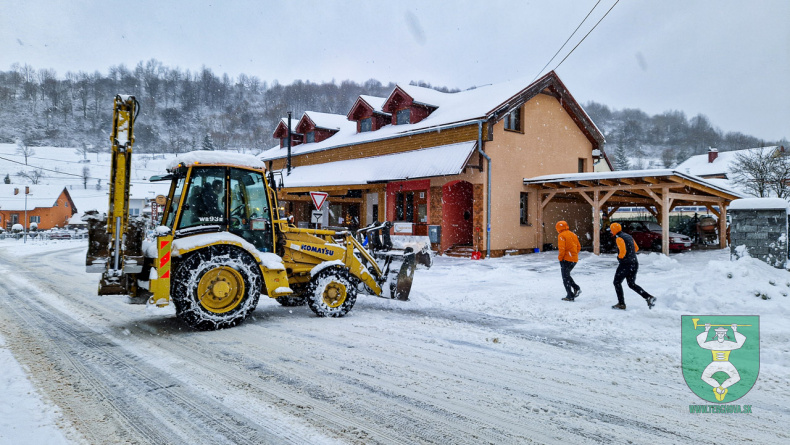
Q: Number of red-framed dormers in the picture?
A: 4